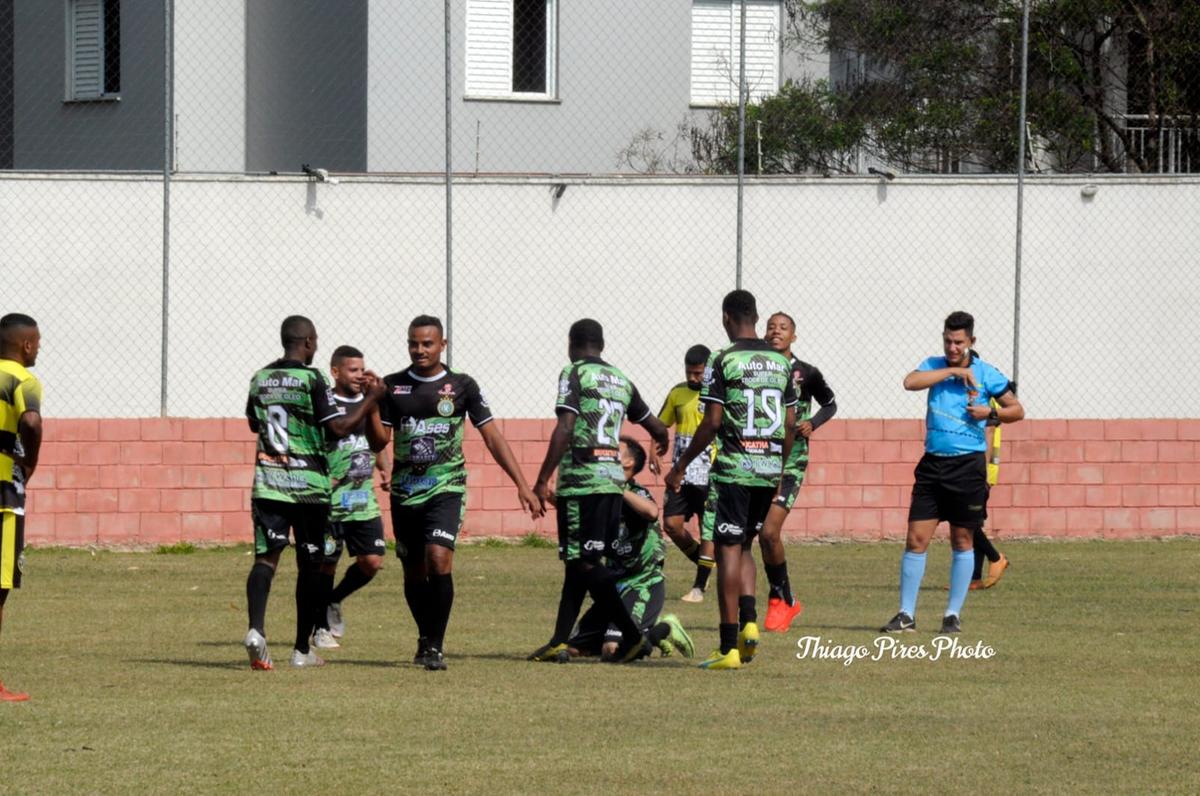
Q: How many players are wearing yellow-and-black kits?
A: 3